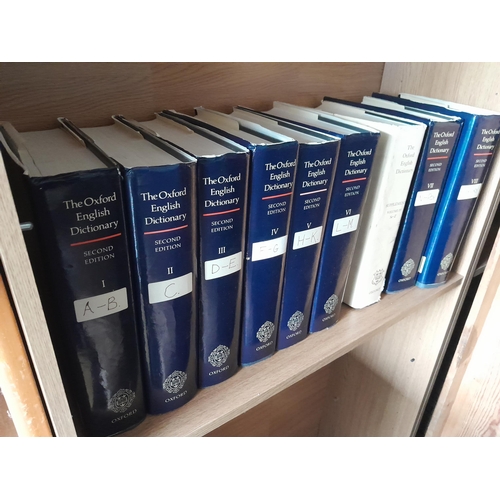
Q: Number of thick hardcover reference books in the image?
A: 9